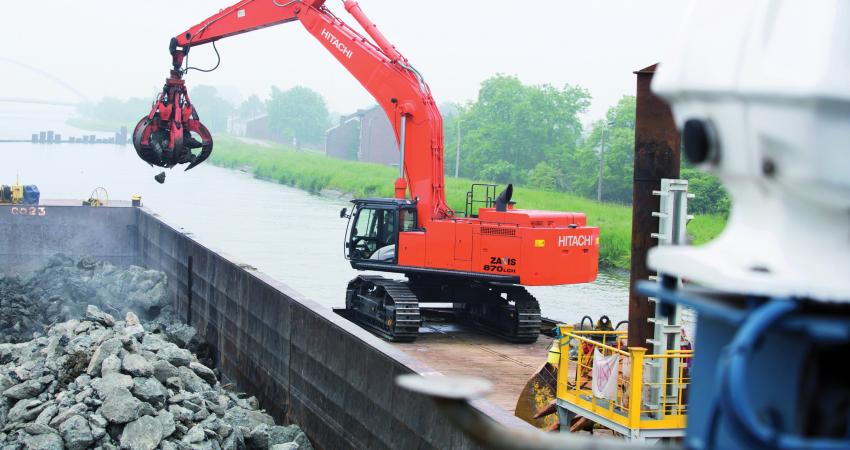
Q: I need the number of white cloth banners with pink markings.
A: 1